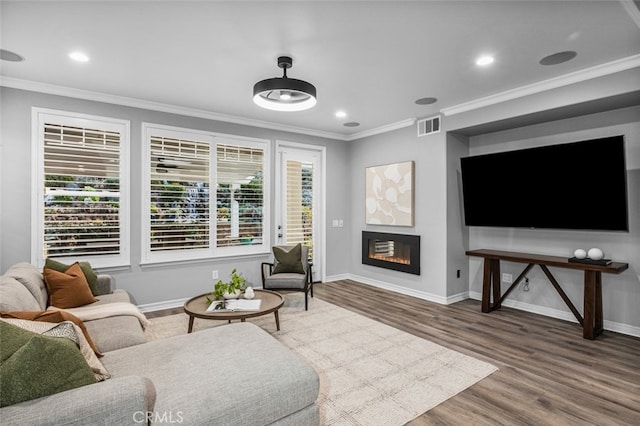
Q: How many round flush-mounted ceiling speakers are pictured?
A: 4